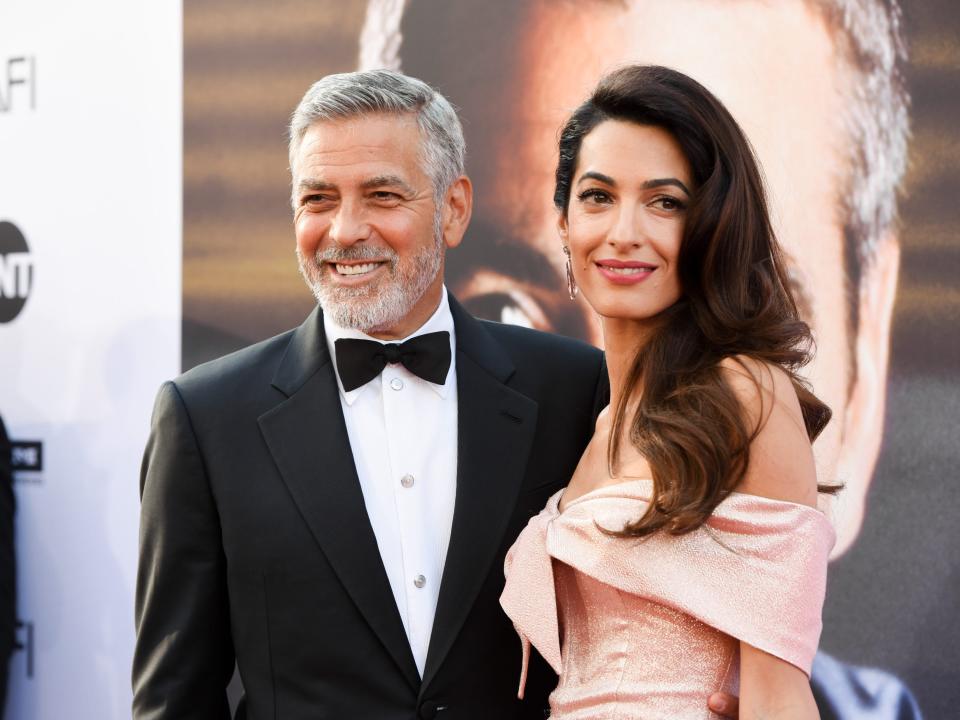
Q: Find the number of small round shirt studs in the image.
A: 3